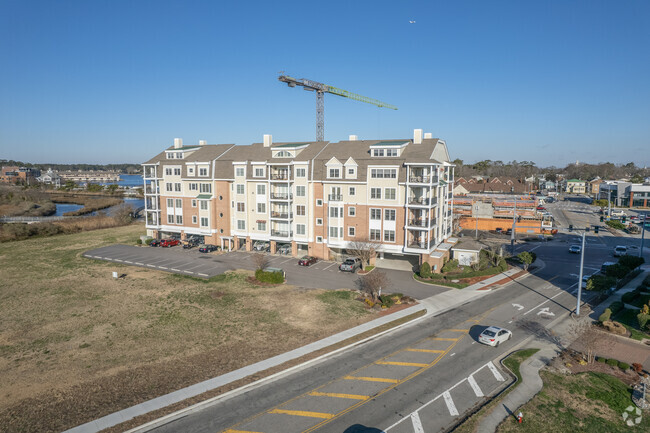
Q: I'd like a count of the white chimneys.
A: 6